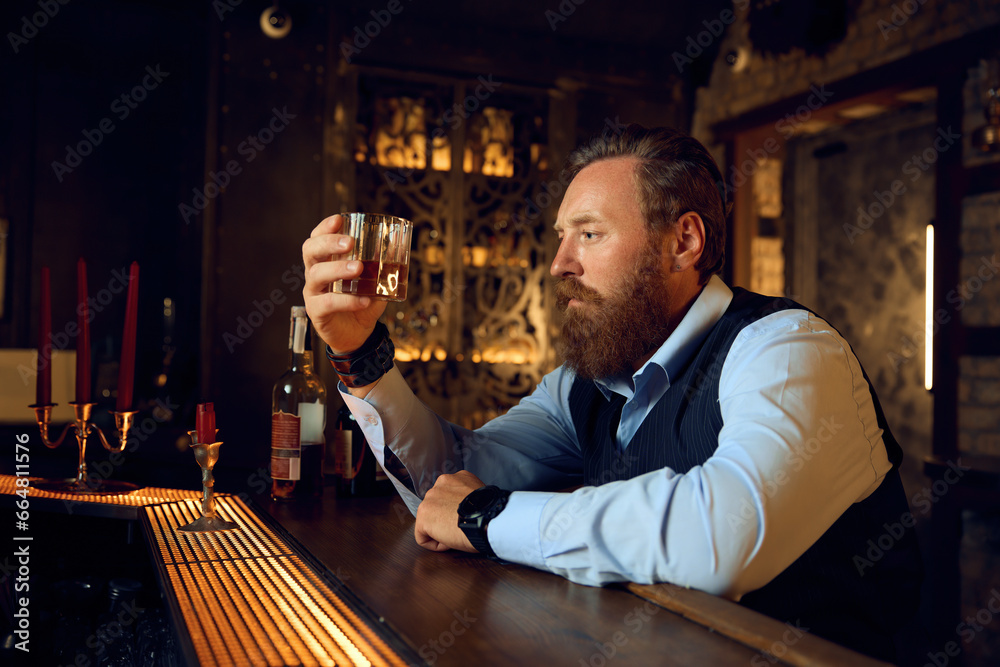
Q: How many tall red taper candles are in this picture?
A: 3